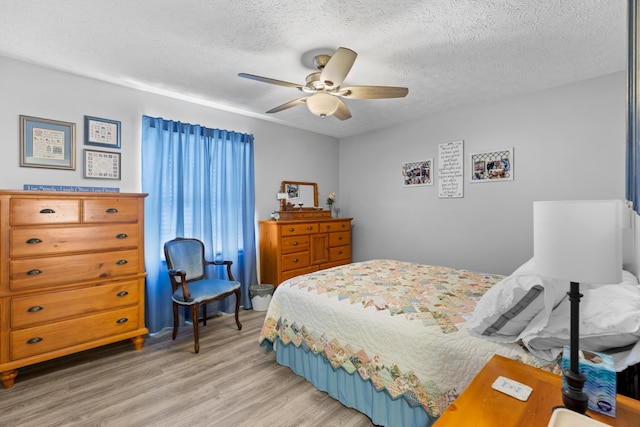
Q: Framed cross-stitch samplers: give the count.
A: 3